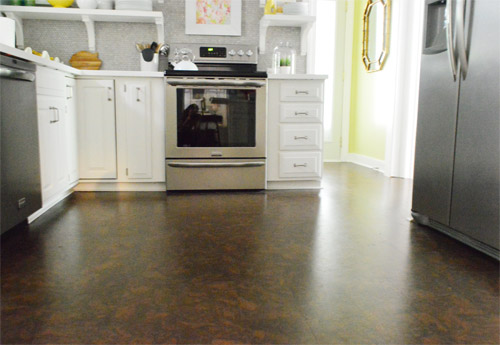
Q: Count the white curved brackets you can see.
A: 5